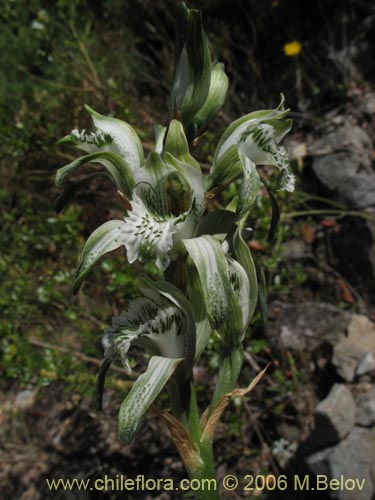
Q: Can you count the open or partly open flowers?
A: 5